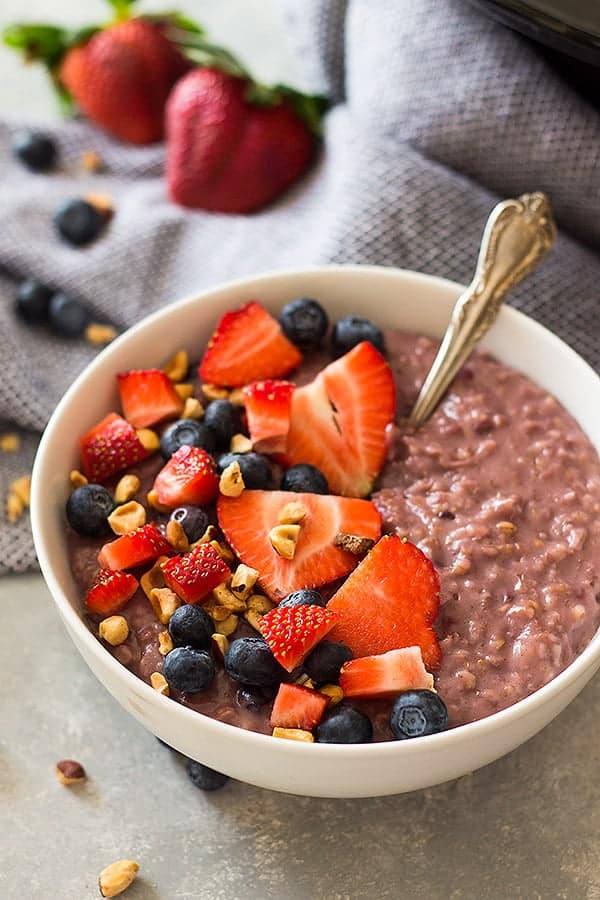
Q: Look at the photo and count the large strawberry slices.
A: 4